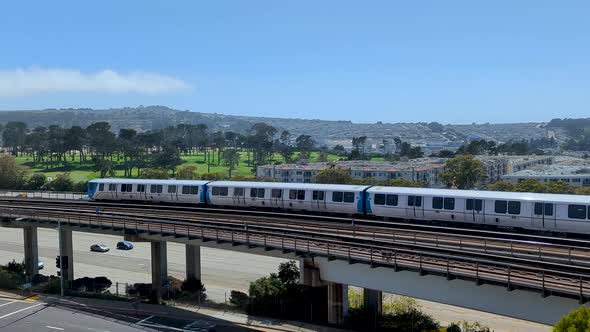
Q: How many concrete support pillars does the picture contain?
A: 6